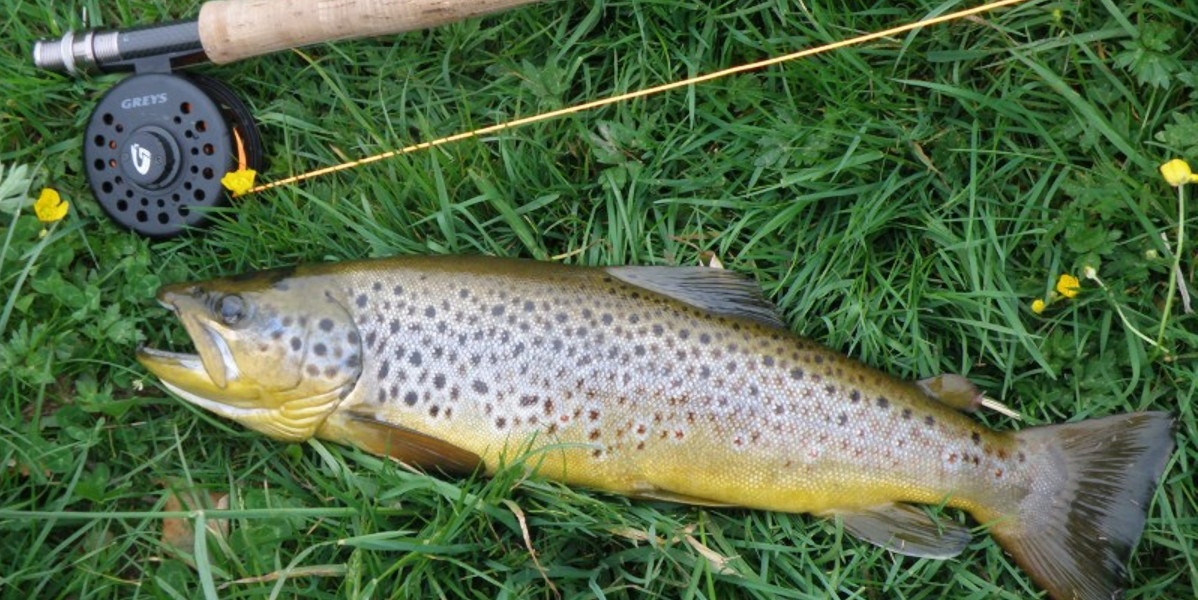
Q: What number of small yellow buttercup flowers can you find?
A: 5